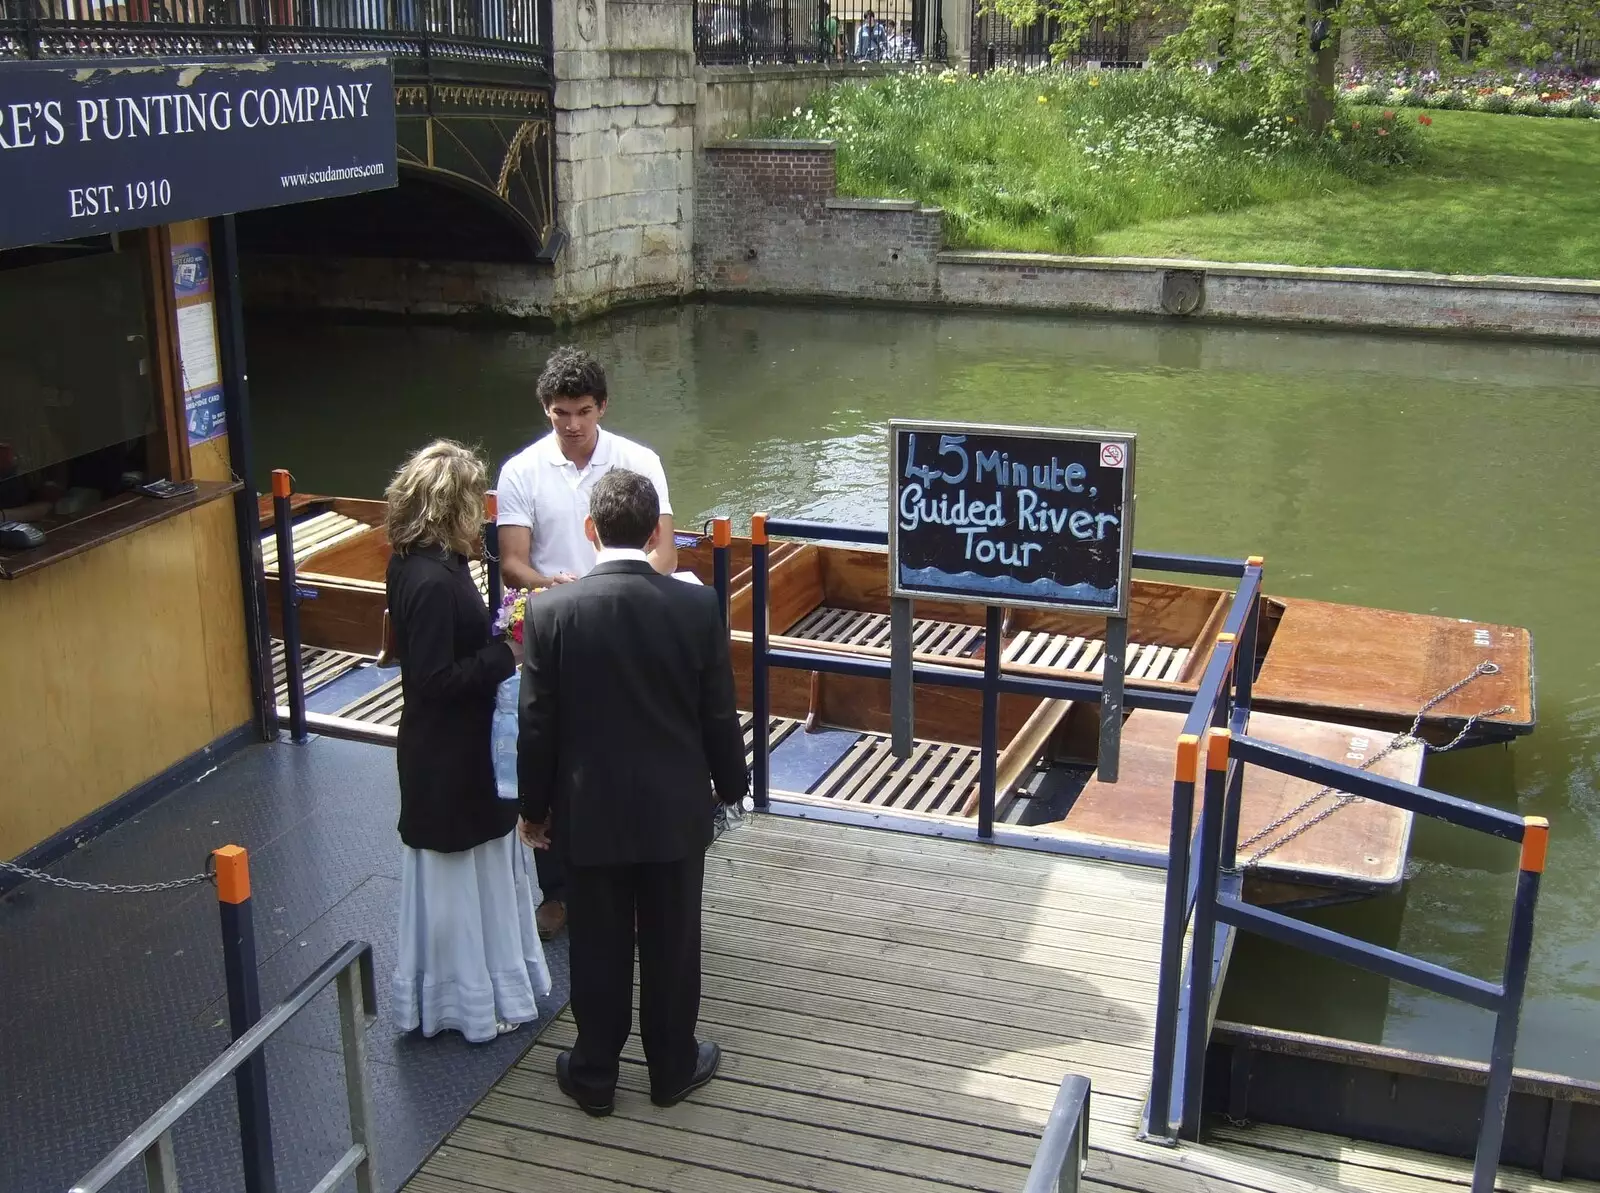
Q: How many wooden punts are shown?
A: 2